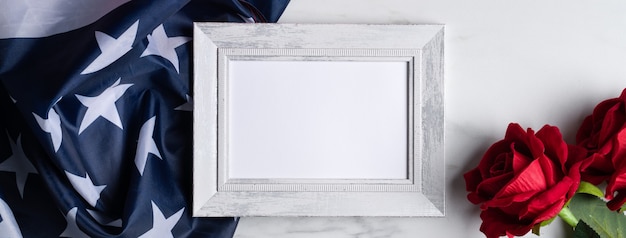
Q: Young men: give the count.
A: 0